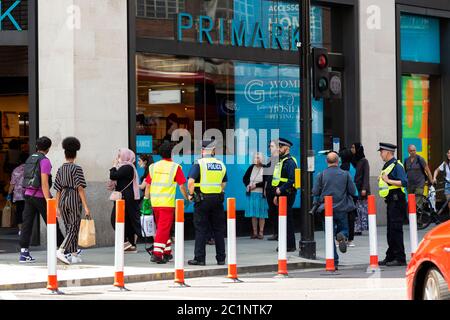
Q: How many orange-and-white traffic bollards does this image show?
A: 8